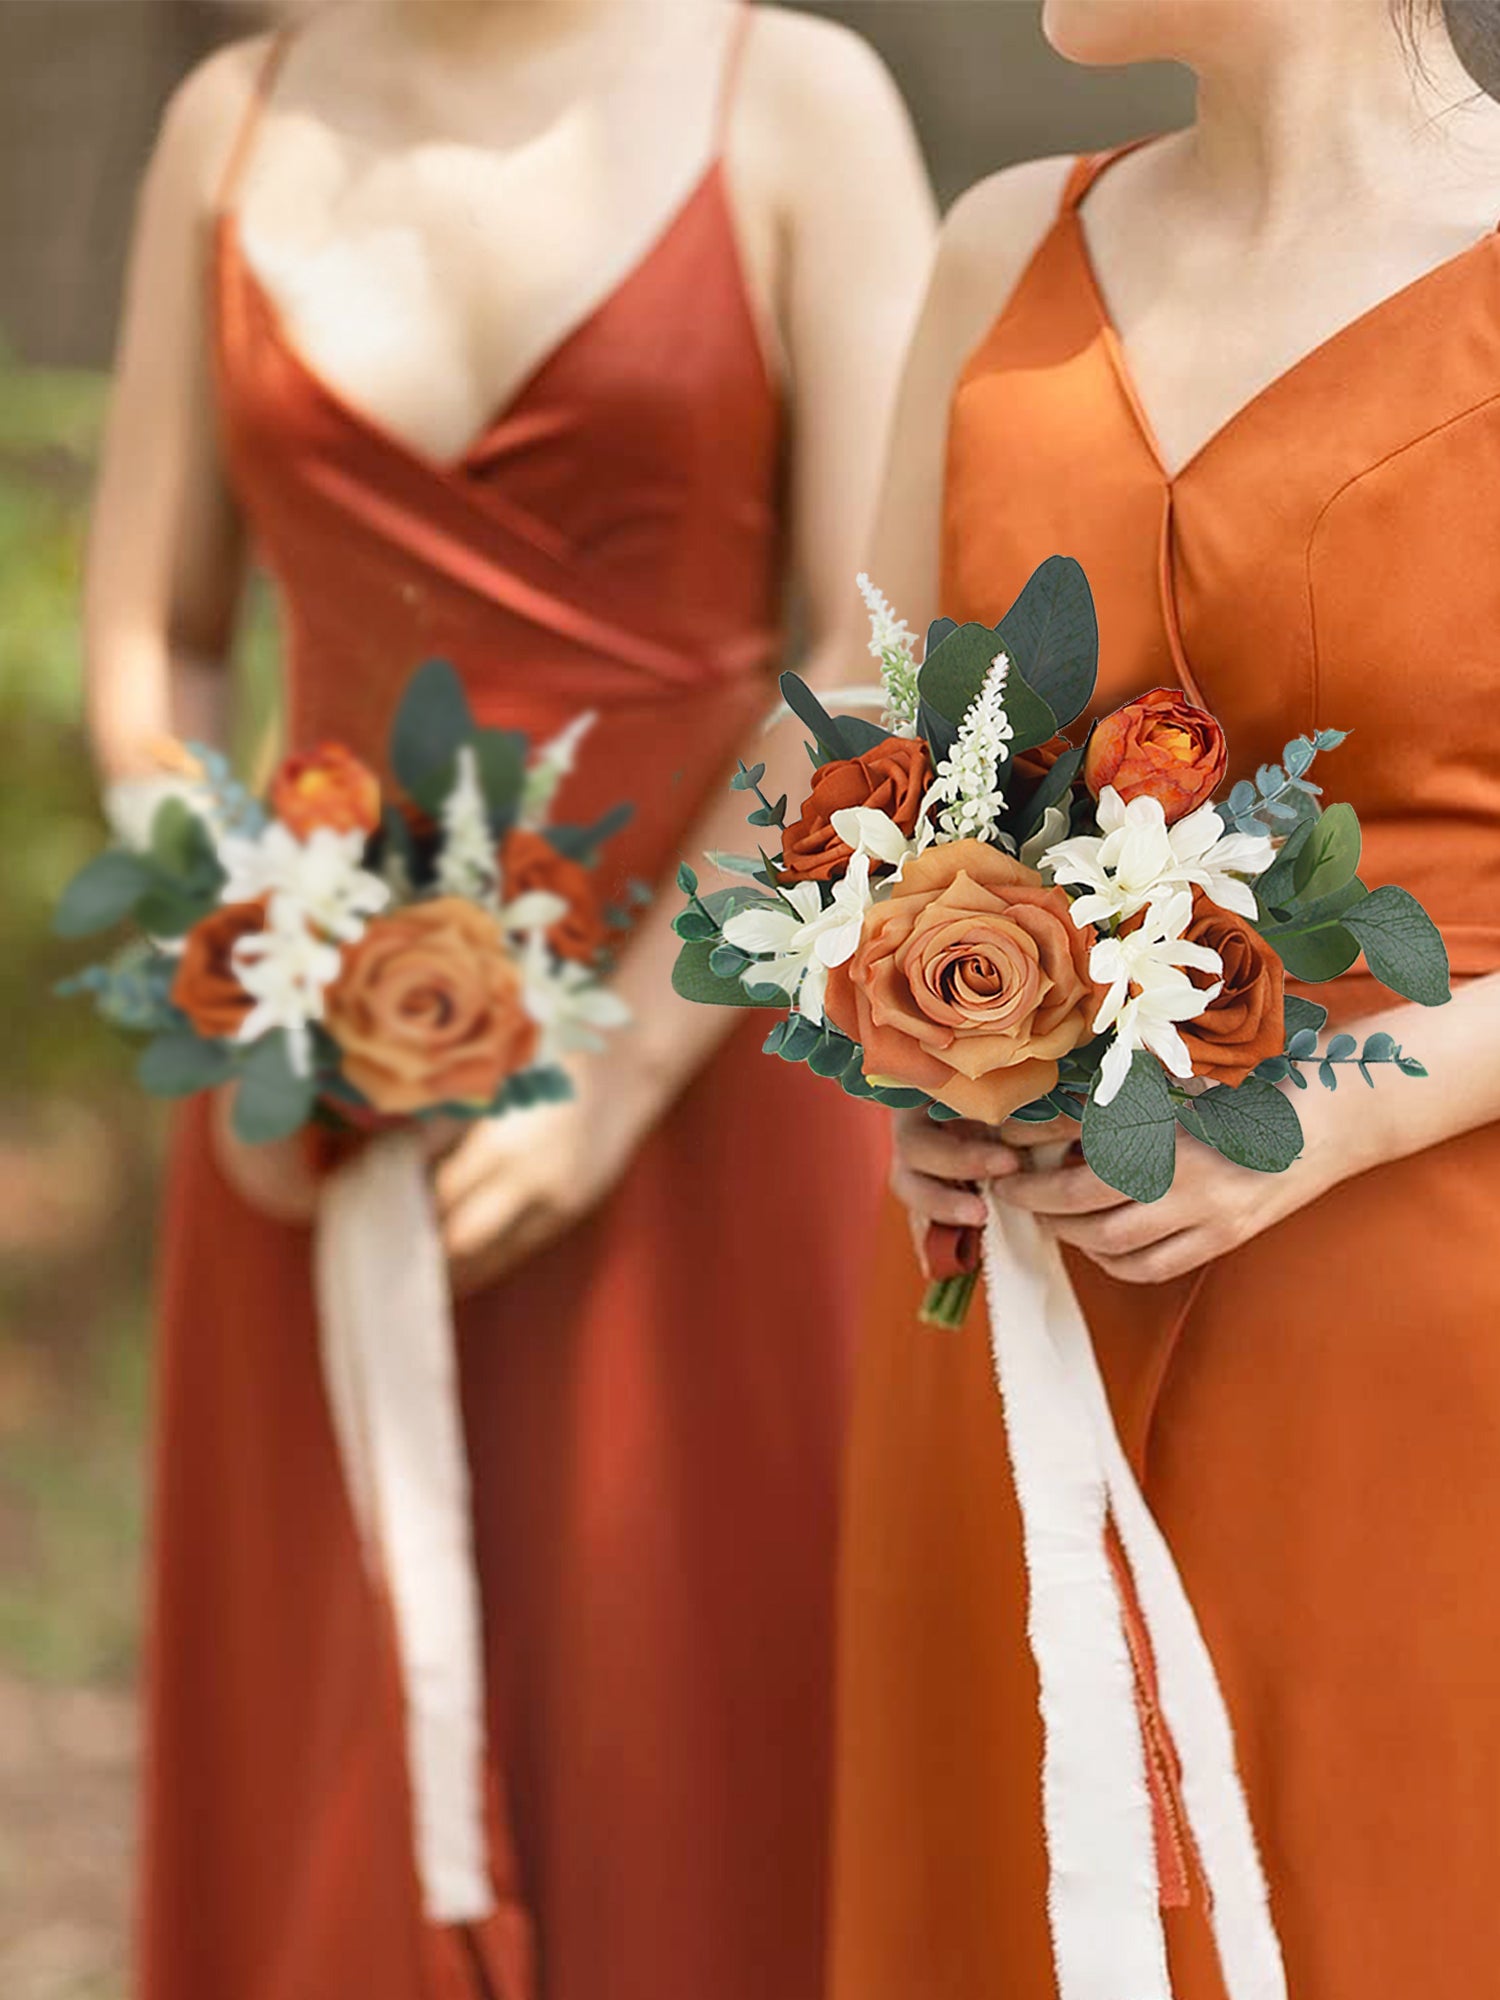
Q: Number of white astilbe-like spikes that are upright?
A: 4